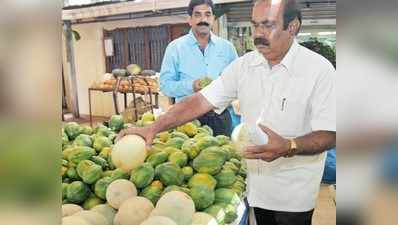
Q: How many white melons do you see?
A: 11